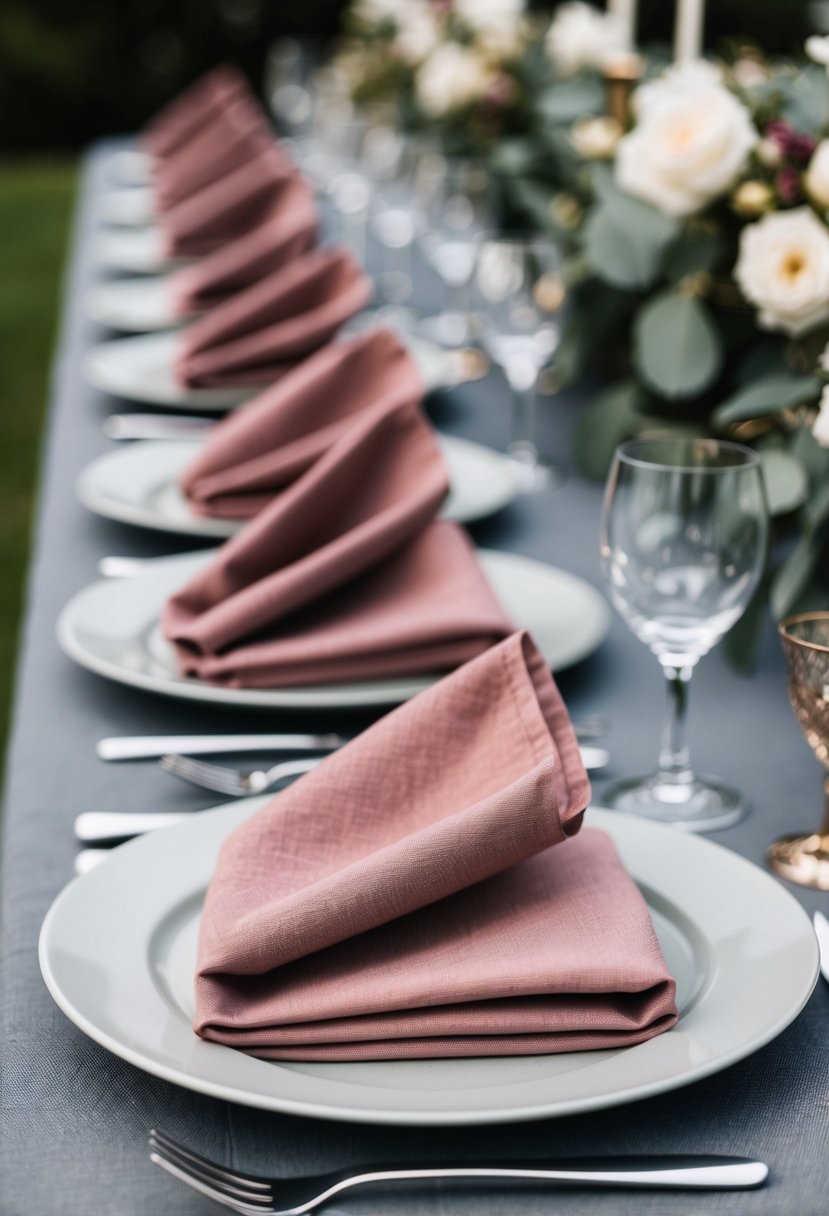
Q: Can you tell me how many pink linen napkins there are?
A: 8